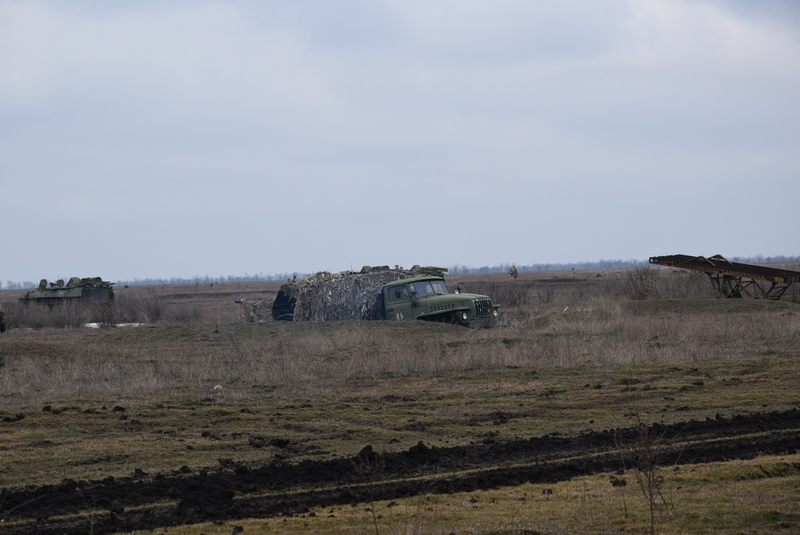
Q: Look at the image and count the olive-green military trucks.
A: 1